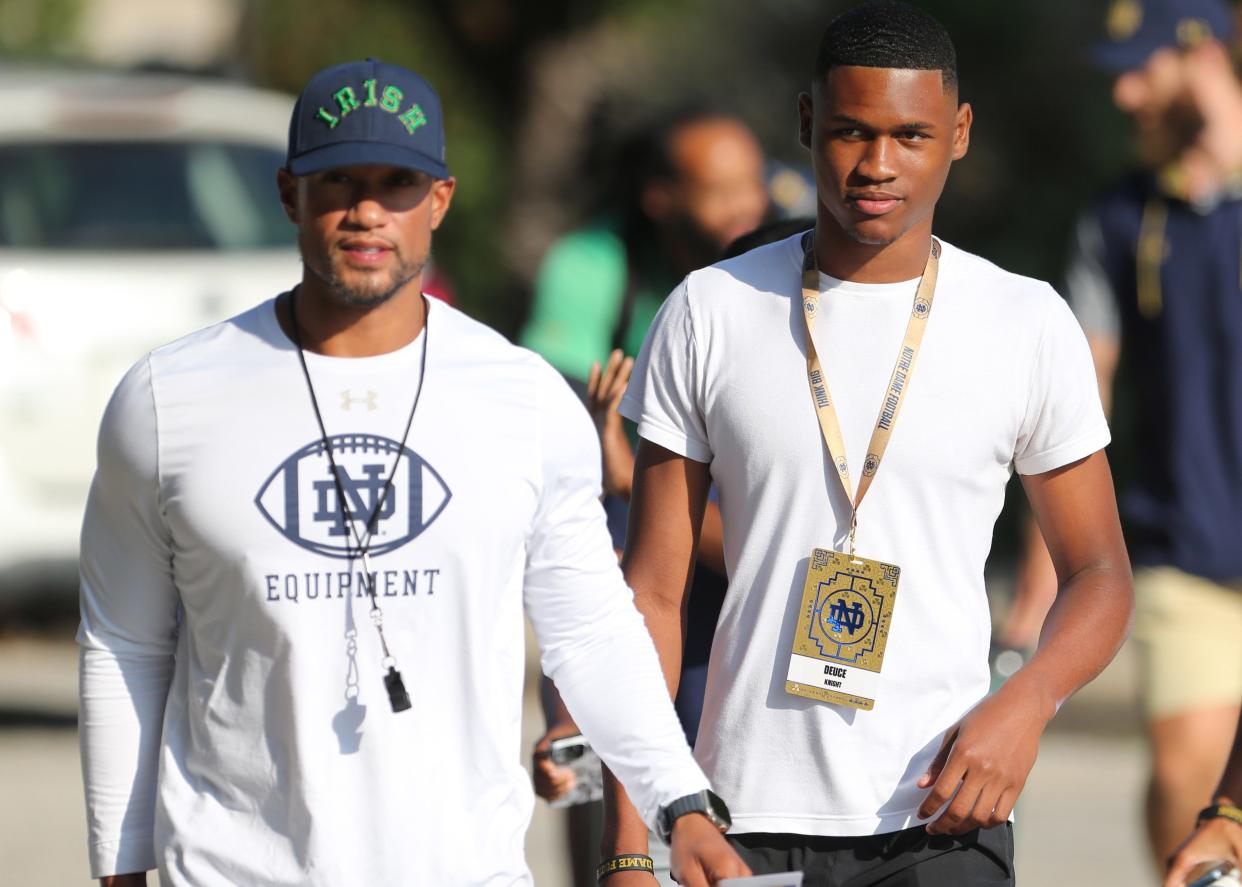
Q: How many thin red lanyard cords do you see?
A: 0